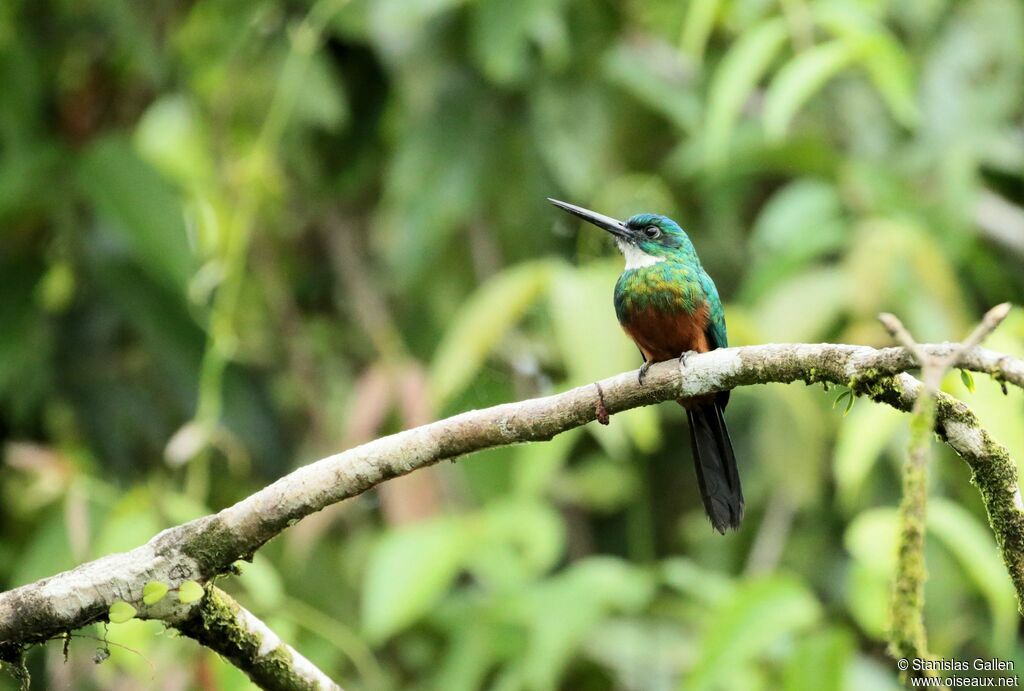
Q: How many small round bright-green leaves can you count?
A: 3